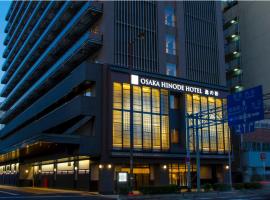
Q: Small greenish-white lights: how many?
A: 5